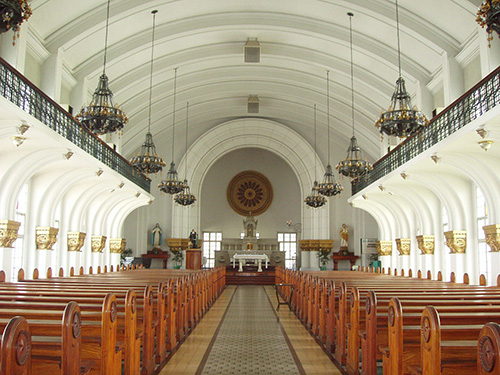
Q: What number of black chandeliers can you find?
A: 10